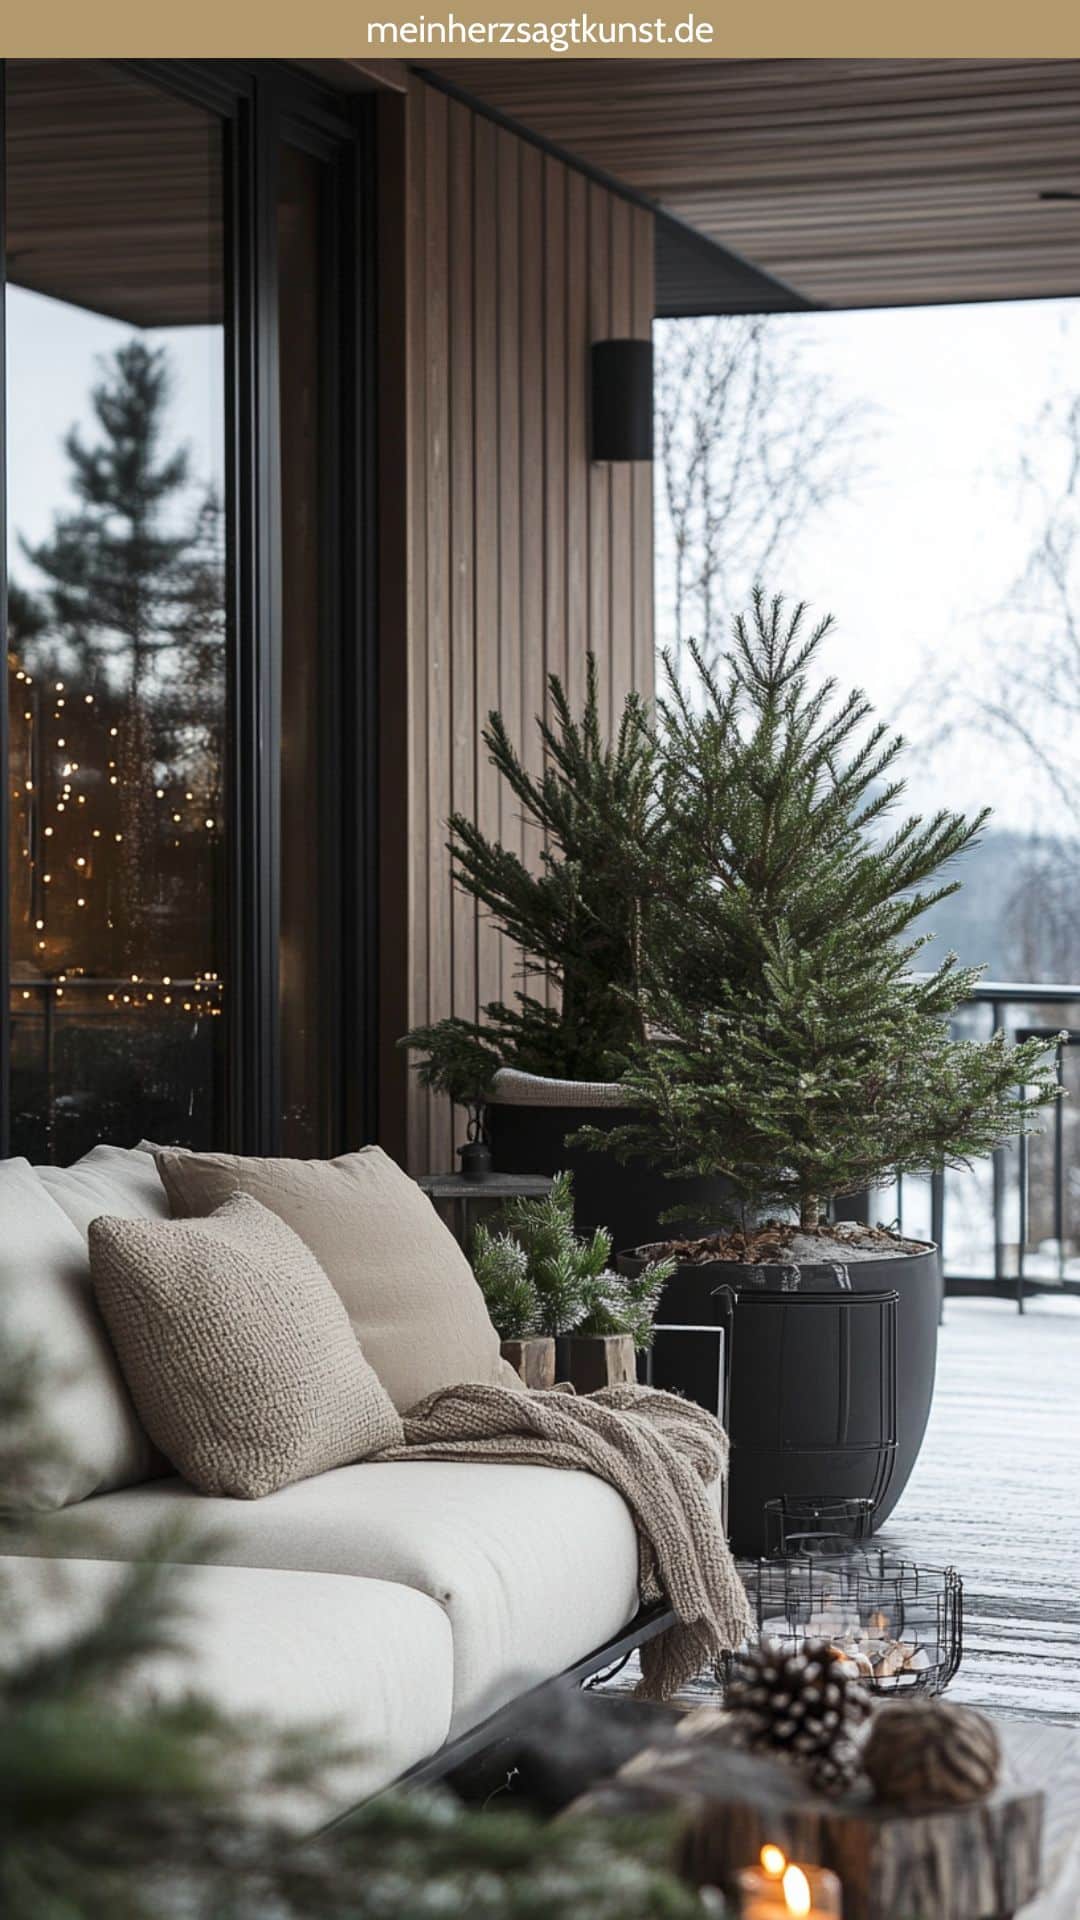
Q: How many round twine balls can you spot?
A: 1